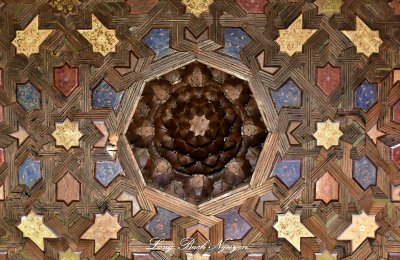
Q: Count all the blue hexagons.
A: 12